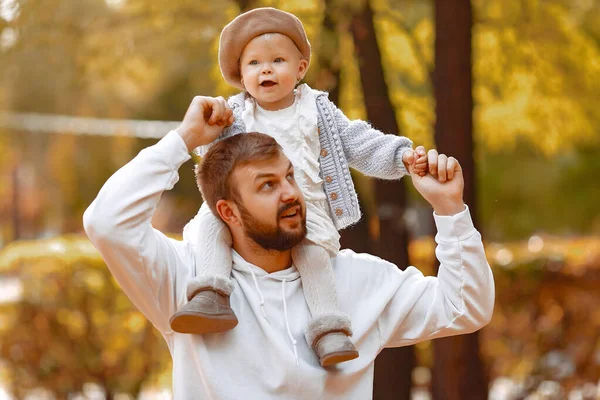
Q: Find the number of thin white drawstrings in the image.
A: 2